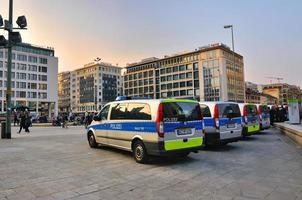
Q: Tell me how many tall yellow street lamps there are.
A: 0